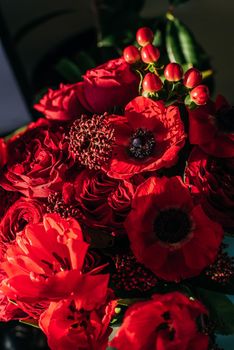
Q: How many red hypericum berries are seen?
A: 7